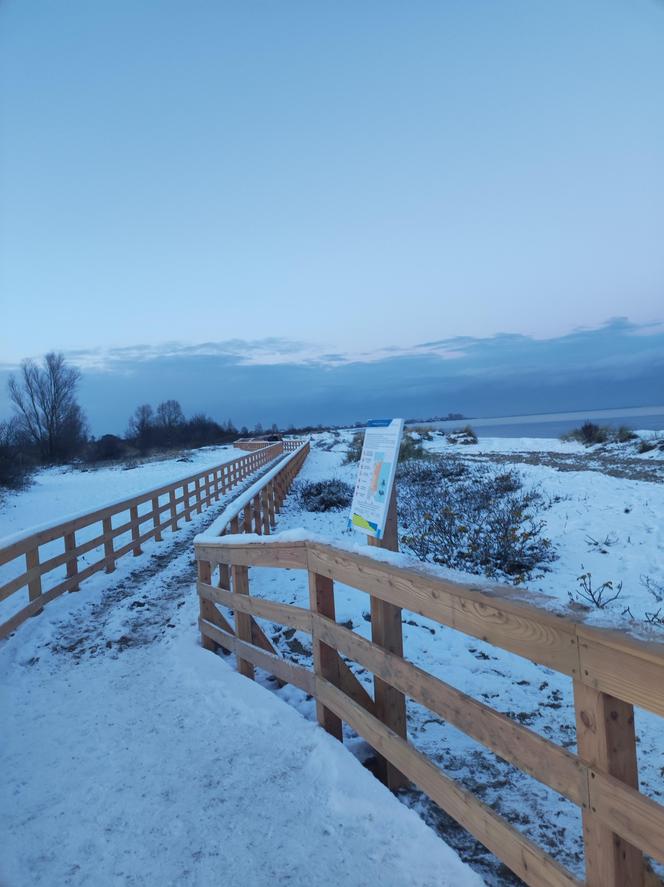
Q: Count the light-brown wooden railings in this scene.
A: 2